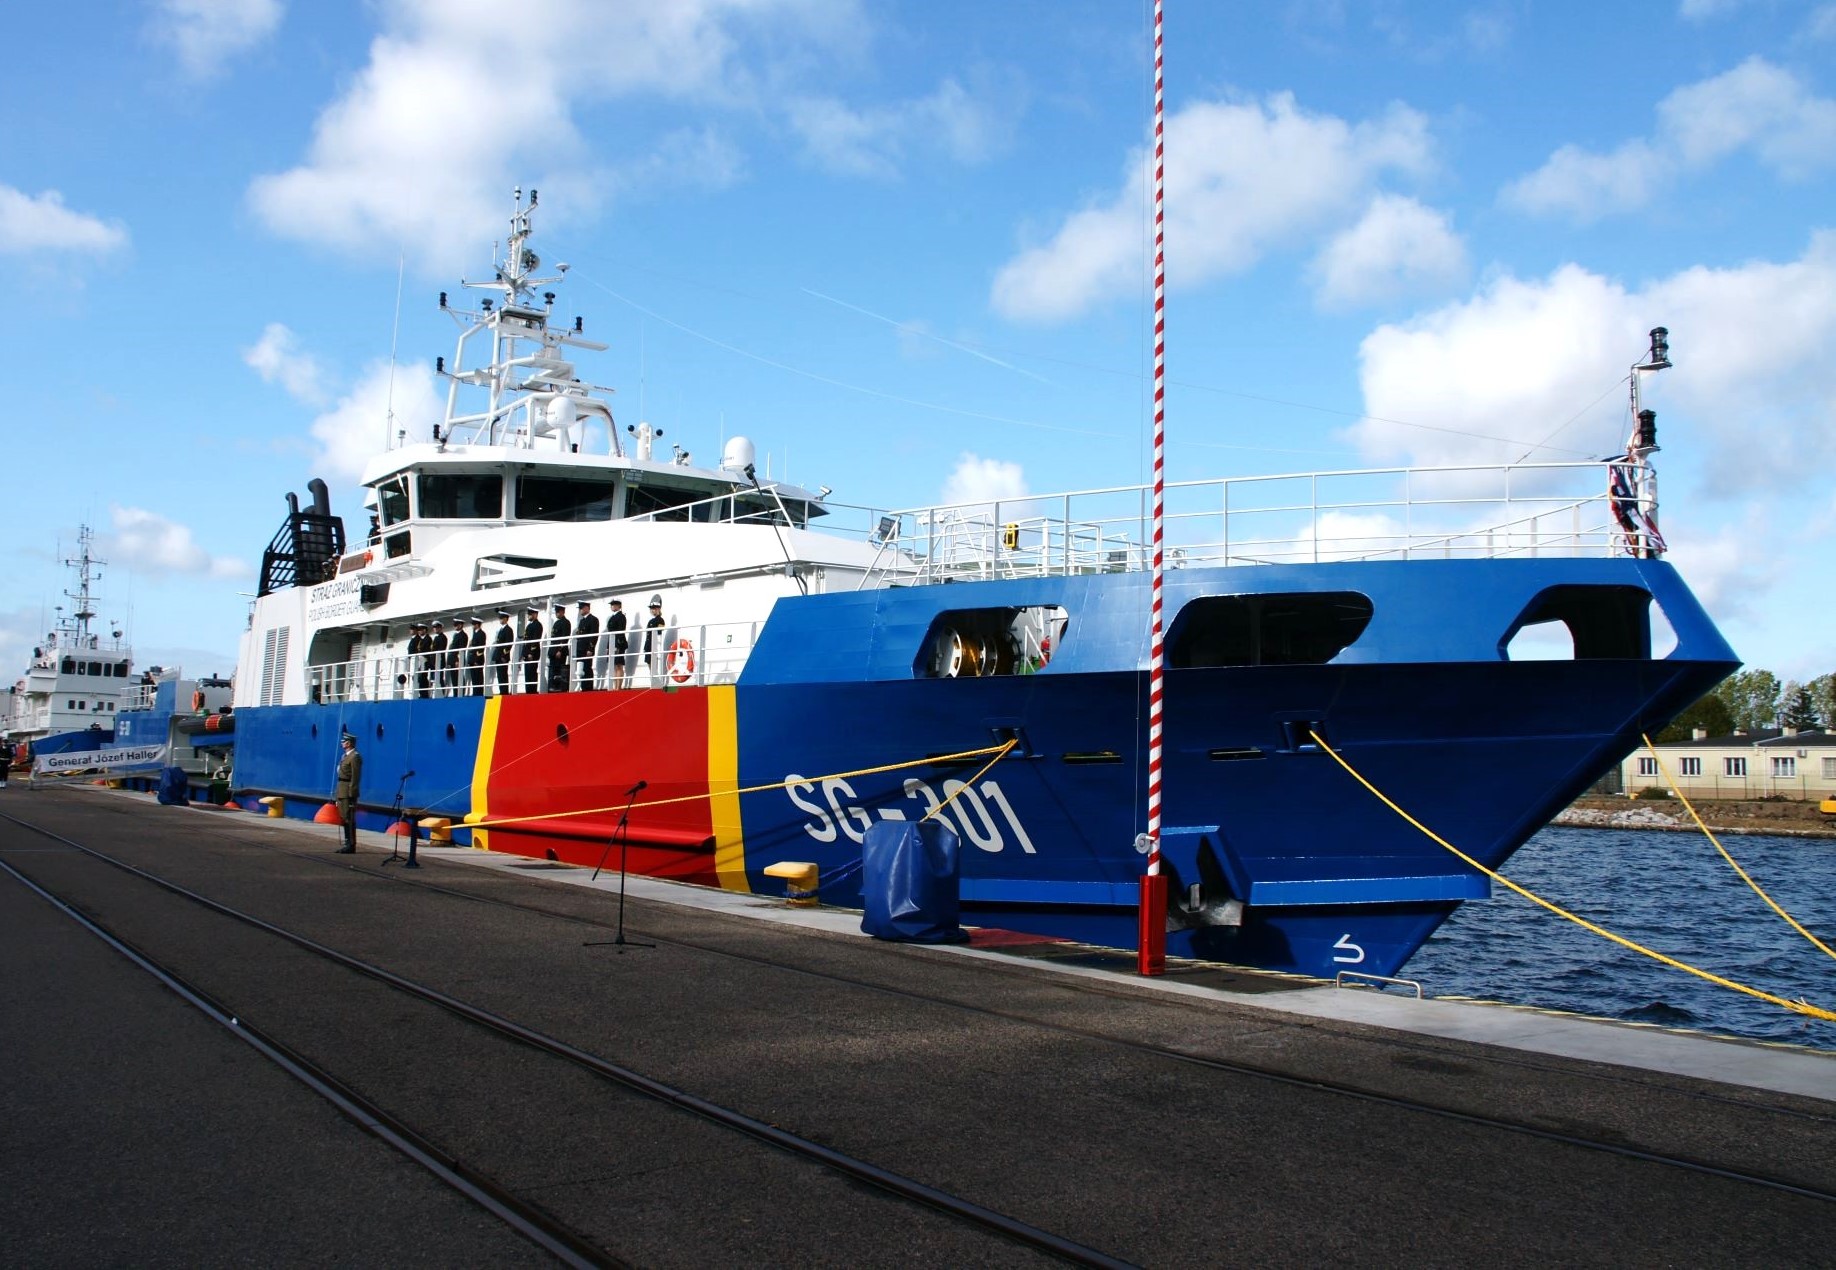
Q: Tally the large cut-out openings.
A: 3